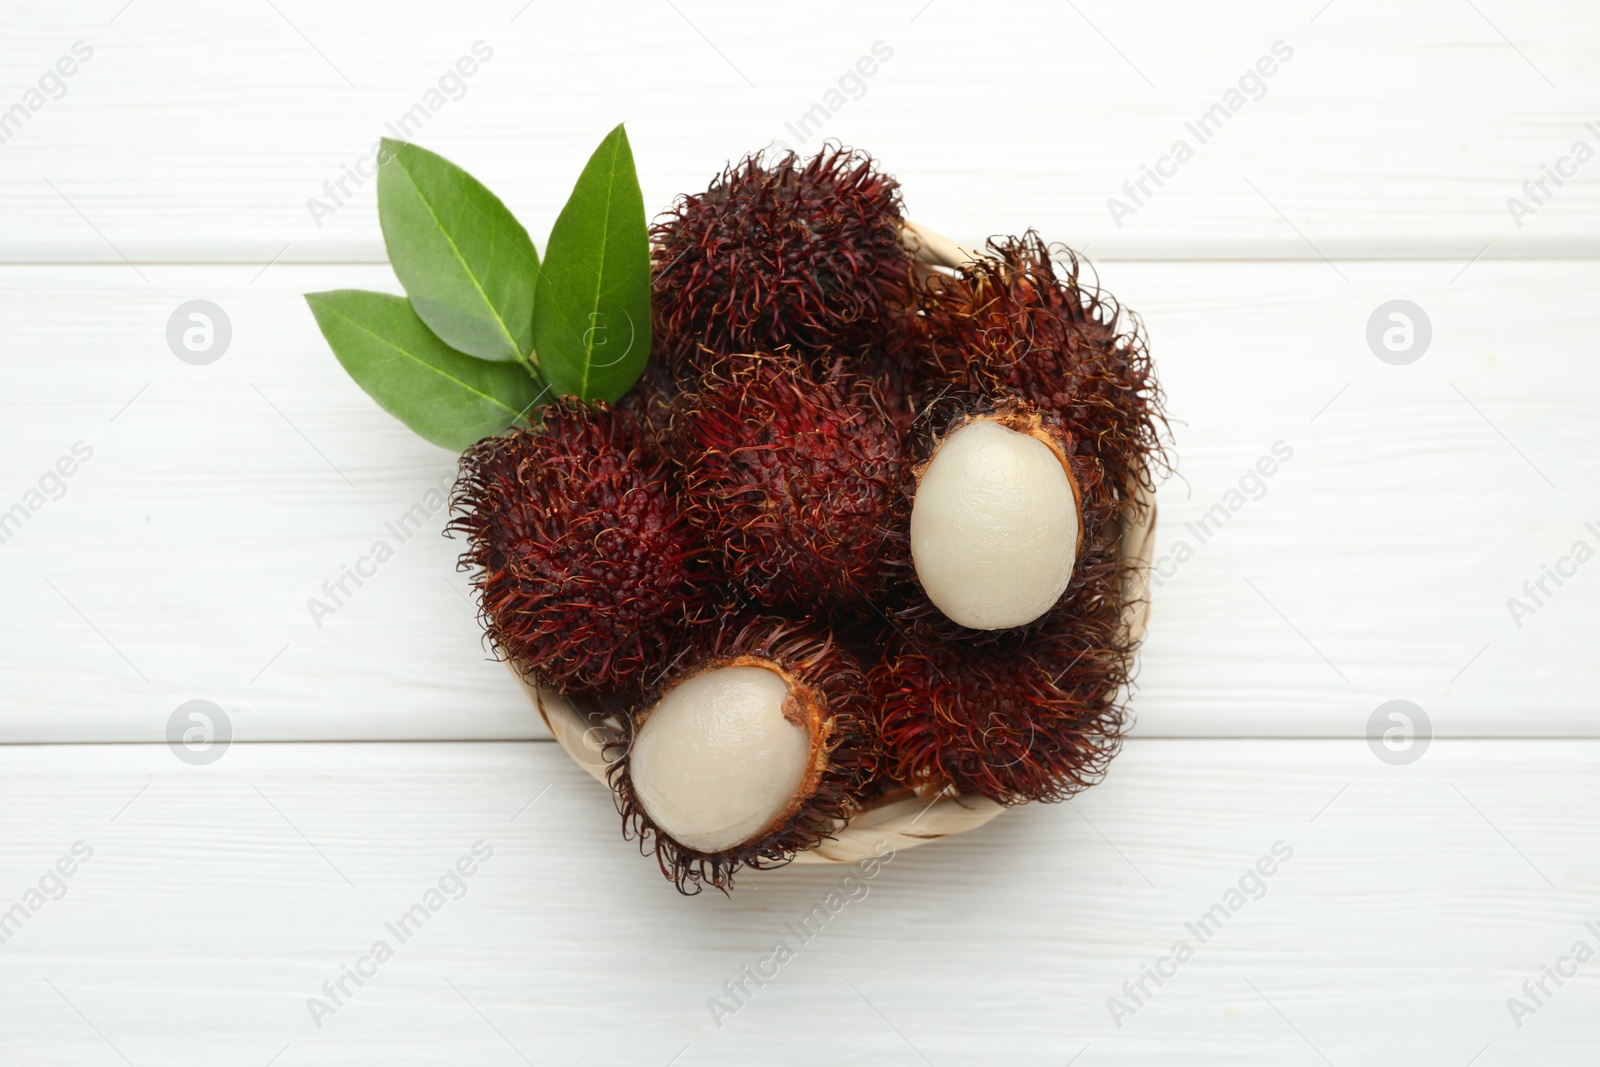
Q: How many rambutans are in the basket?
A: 7